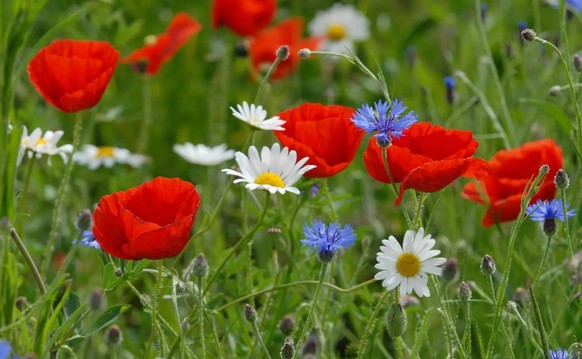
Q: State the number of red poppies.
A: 8